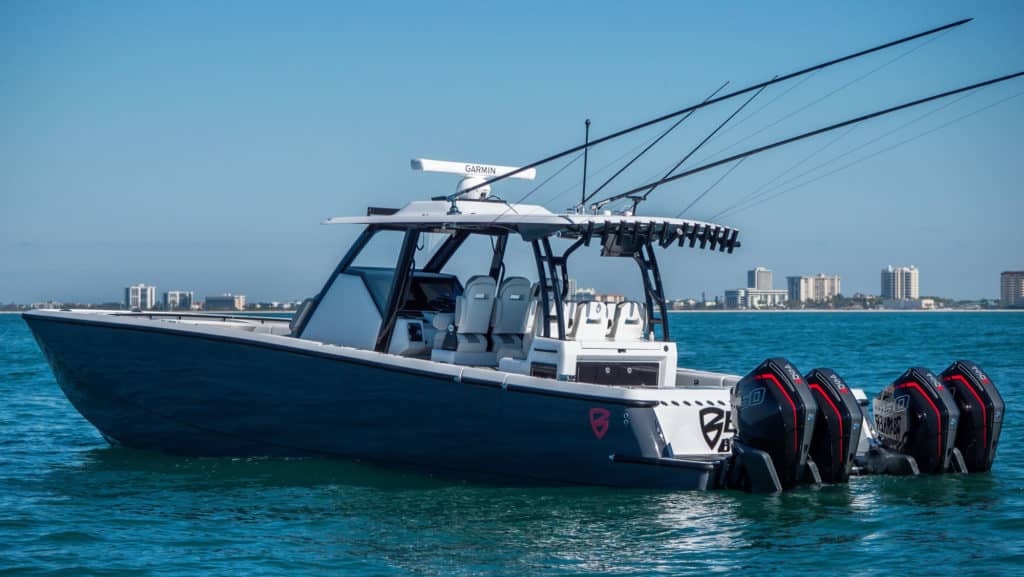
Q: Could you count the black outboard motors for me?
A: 4